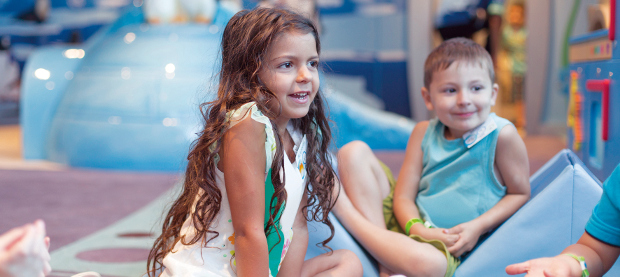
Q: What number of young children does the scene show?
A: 2